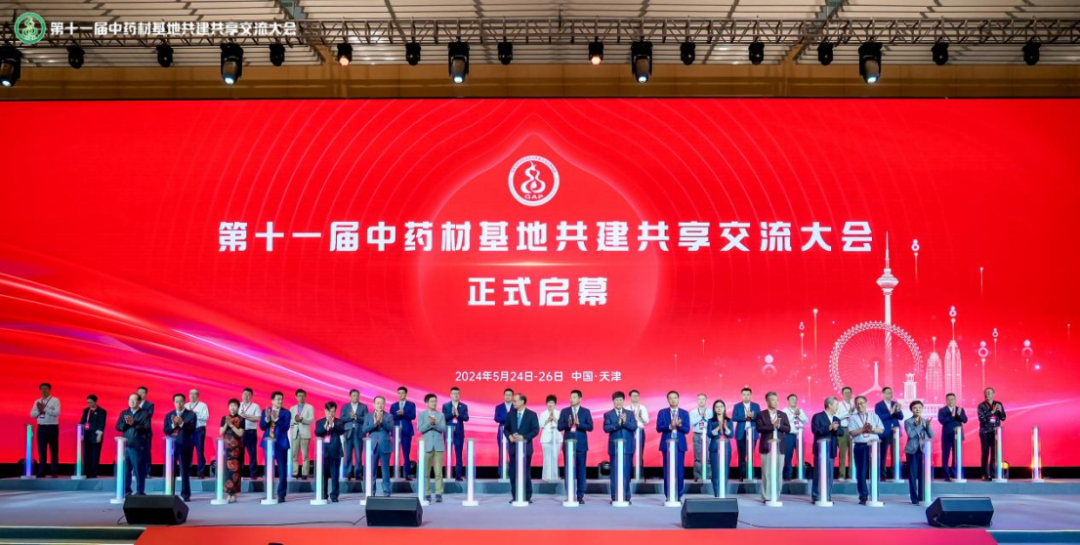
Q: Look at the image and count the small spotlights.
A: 12